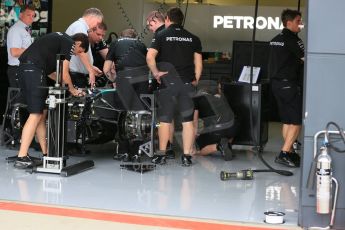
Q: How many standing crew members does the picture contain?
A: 8